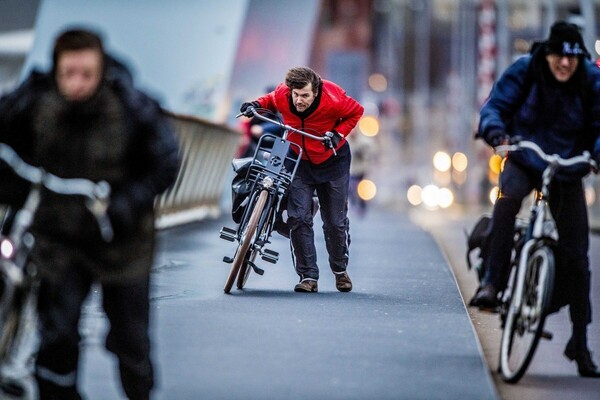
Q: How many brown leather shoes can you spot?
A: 2